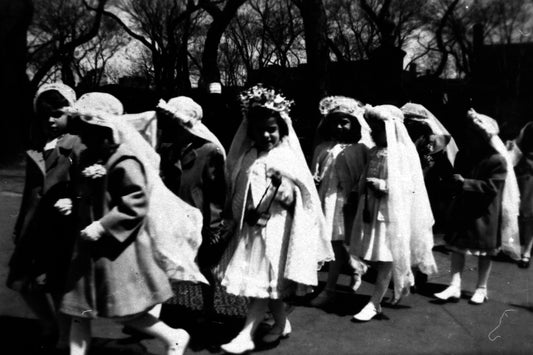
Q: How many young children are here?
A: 9